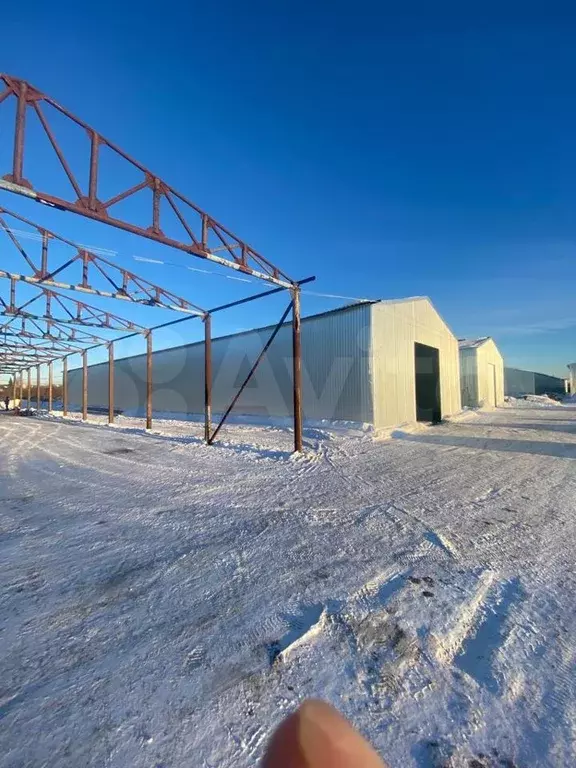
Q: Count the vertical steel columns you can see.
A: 11